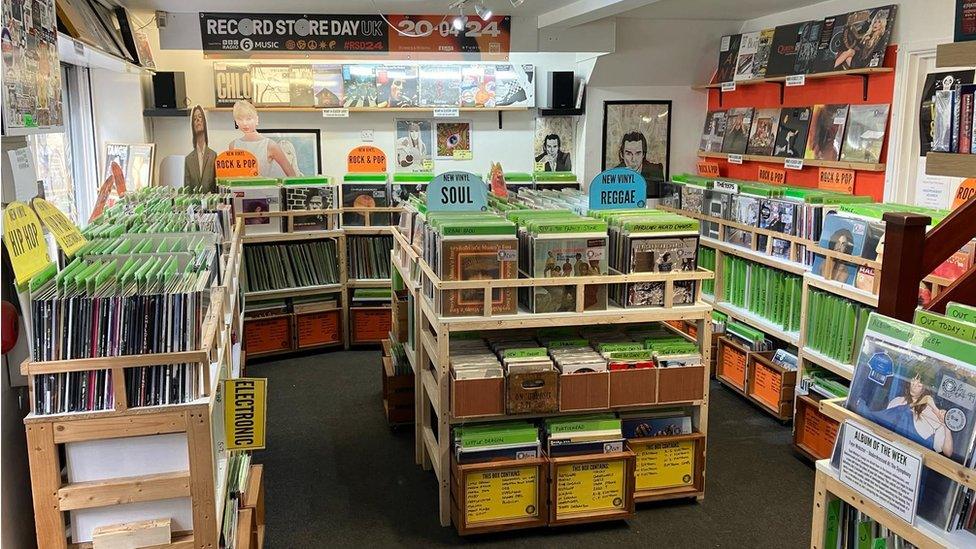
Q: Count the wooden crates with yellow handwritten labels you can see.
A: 3